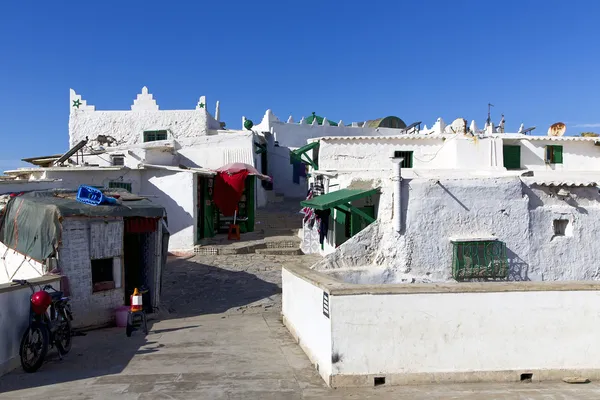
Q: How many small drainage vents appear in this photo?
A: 2